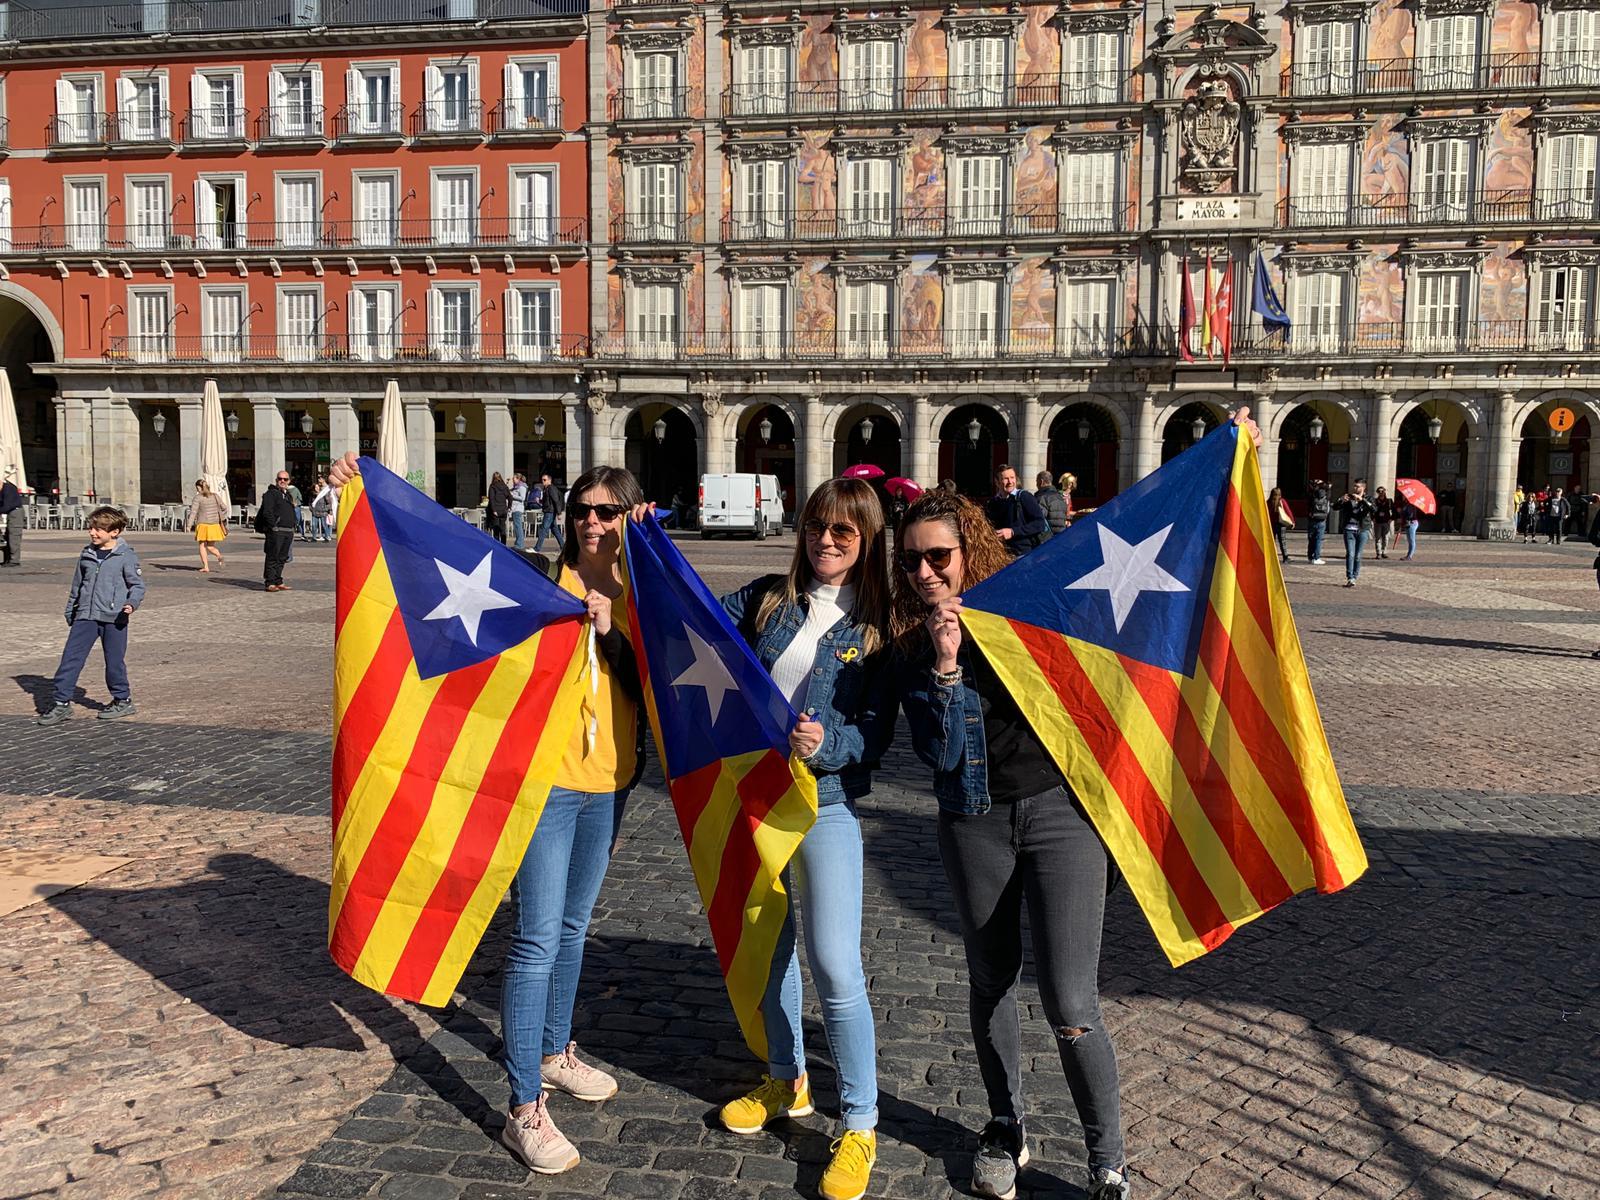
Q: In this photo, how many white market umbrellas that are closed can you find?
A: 3